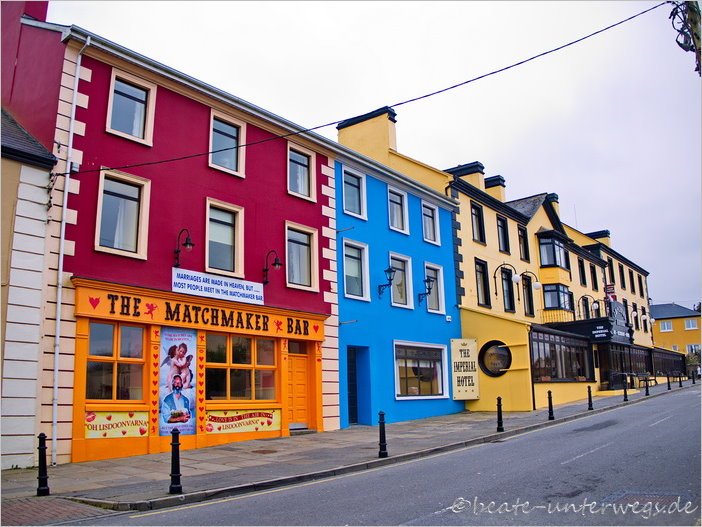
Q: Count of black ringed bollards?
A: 11